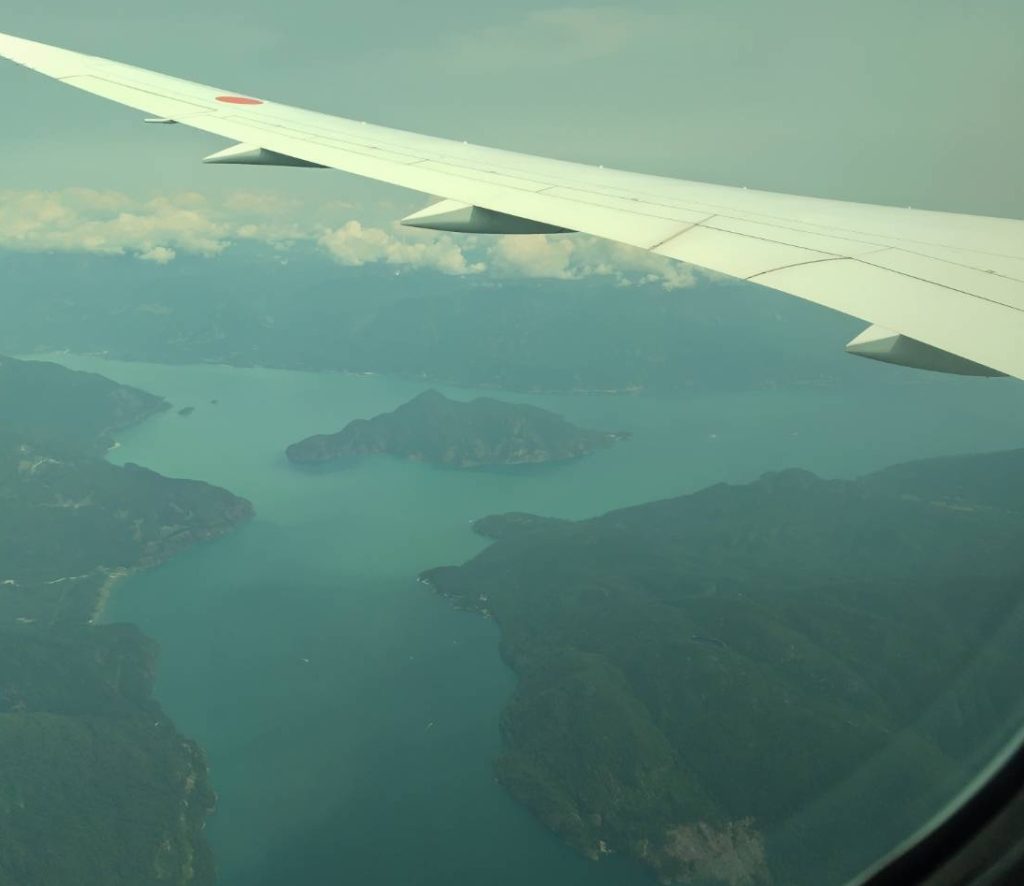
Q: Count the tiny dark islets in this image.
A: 2